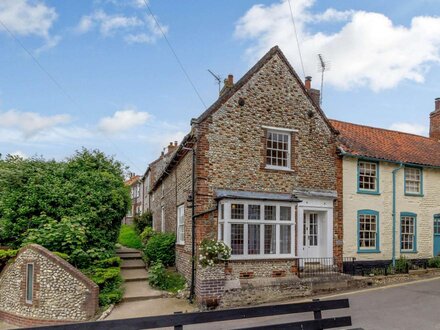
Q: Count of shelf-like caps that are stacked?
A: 0